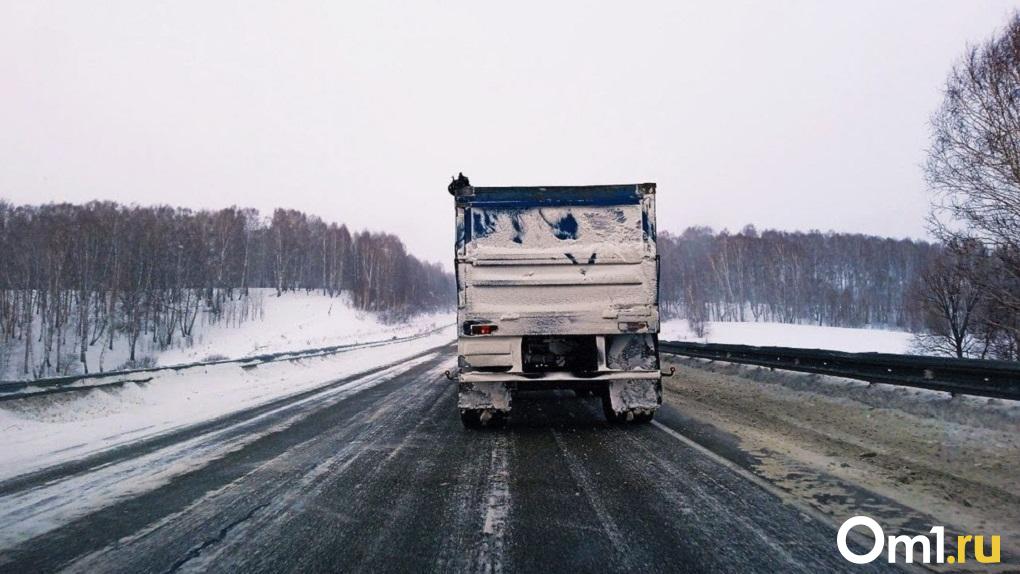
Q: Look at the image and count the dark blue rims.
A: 0